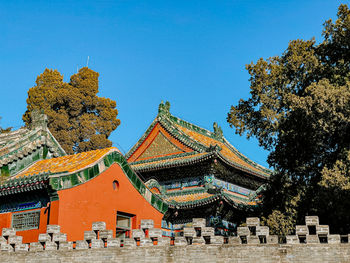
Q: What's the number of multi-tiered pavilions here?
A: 1